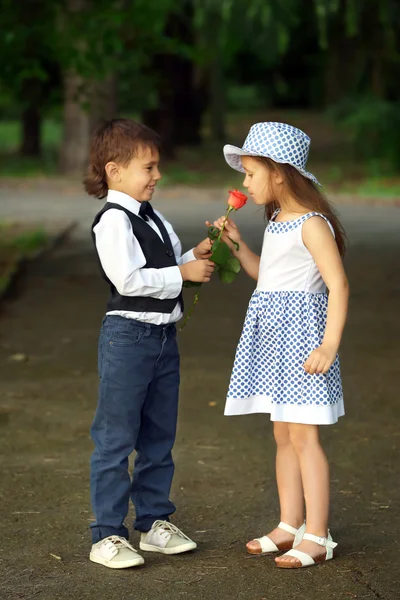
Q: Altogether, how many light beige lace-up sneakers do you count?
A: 2